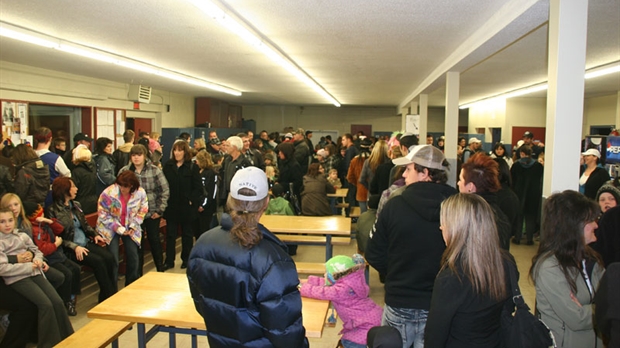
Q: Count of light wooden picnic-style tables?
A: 3